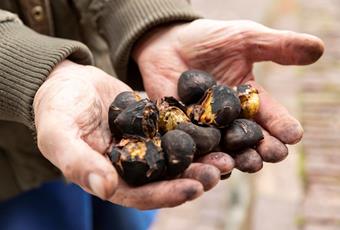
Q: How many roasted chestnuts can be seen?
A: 10